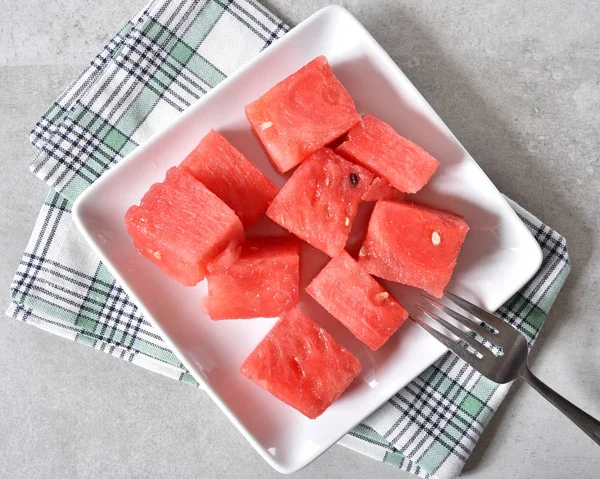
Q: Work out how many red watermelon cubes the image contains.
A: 9